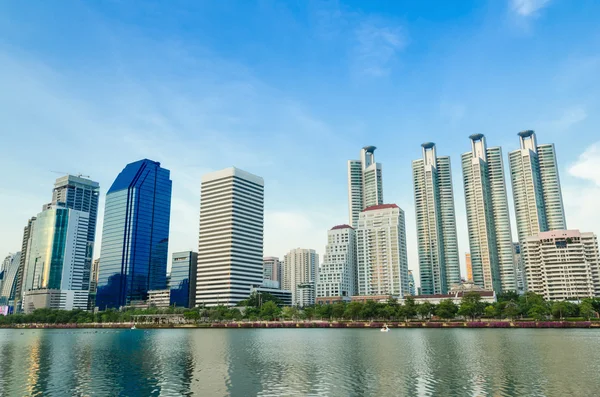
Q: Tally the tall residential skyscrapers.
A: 4